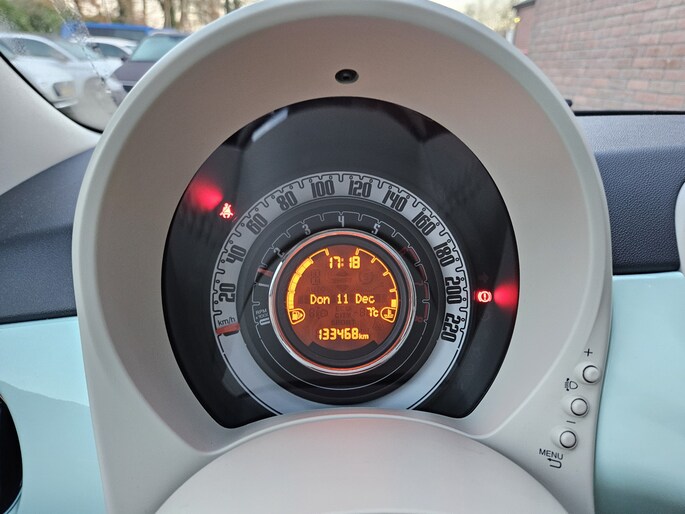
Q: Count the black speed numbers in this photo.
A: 11